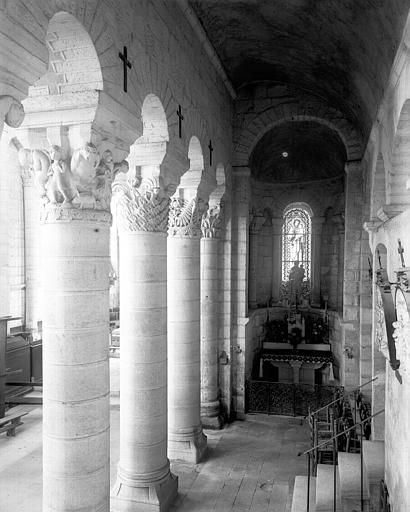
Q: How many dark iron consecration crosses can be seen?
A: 3